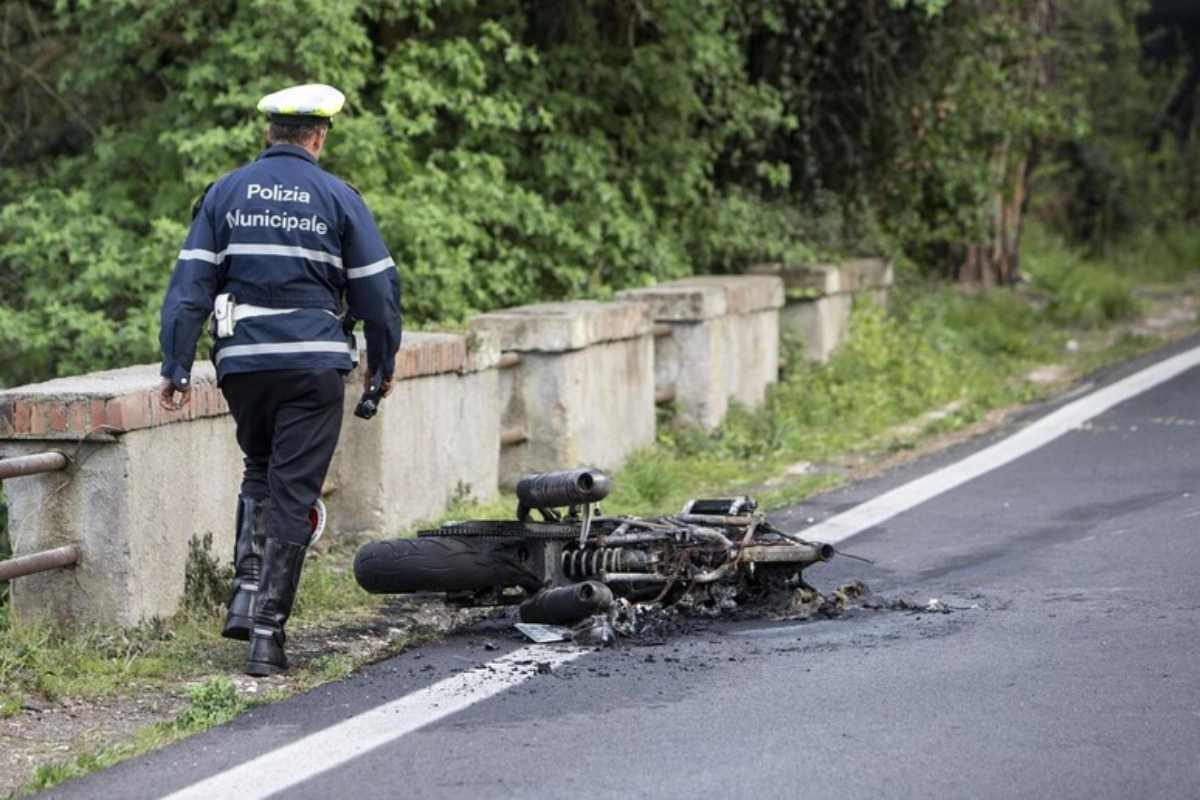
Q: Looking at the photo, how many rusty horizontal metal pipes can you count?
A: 6